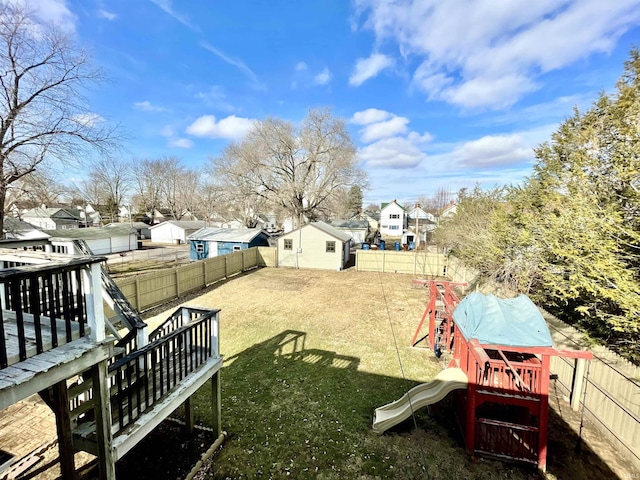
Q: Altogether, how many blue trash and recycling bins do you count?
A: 4